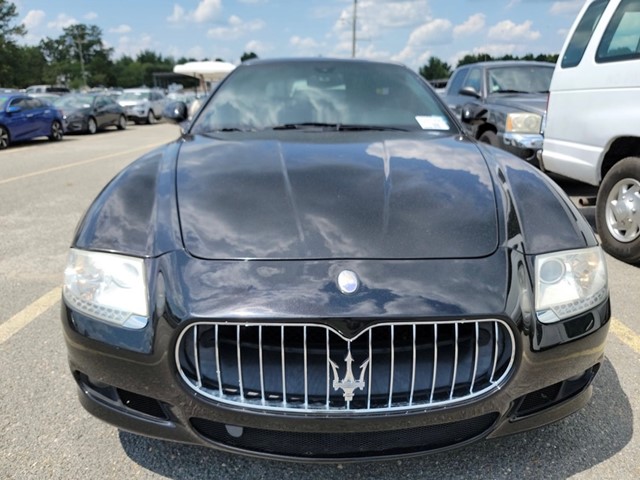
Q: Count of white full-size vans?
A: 1